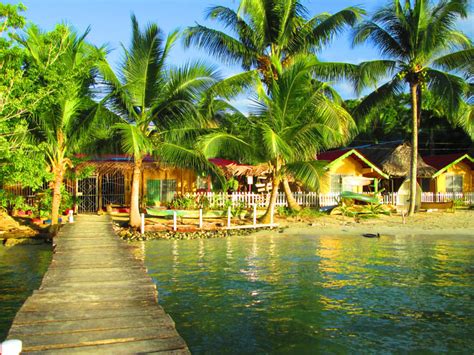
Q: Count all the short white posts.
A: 6